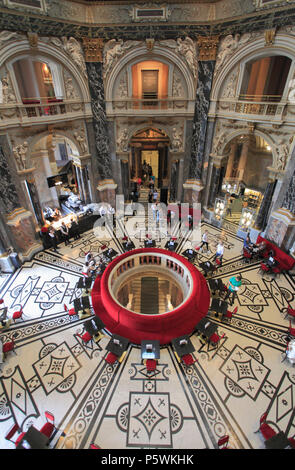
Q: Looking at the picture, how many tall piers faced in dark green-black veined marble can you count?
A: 4